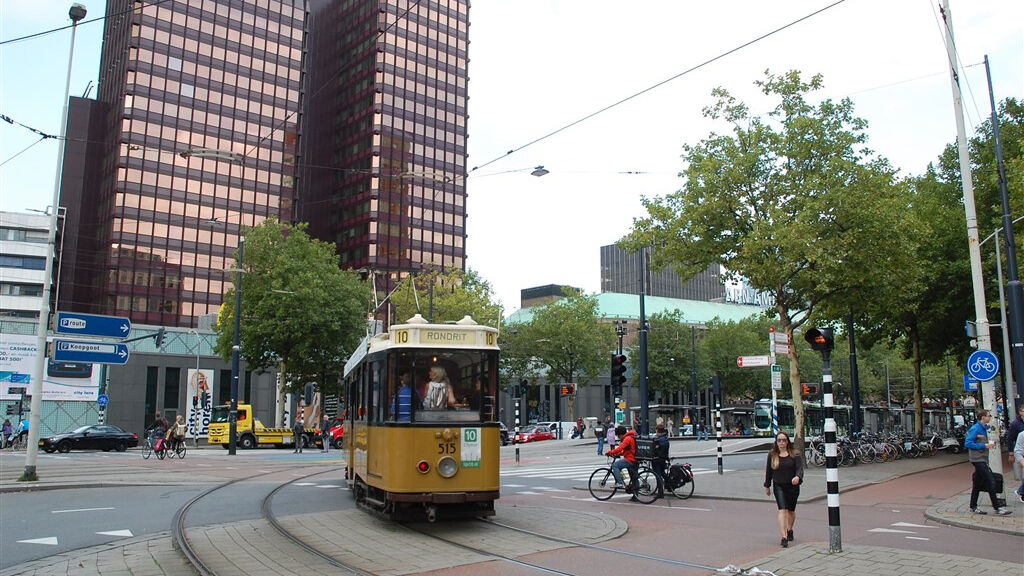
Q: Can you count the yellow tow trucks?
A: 1